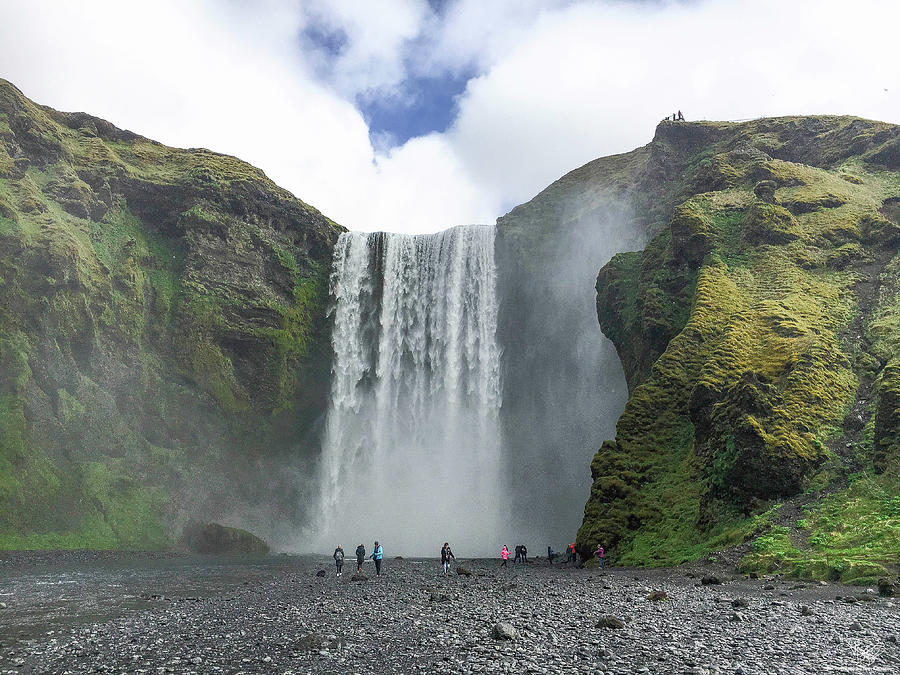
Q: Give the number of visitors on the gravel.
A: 11